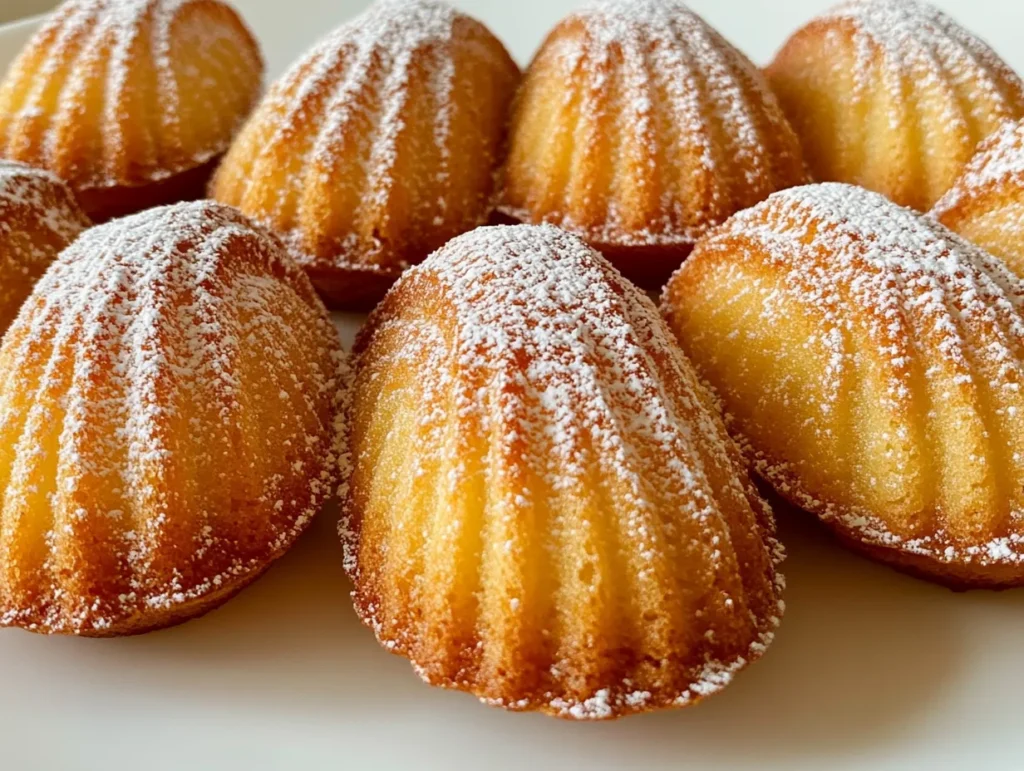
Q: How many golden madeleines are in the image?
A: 9